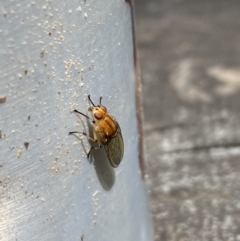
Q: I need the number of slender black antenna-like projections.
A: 2